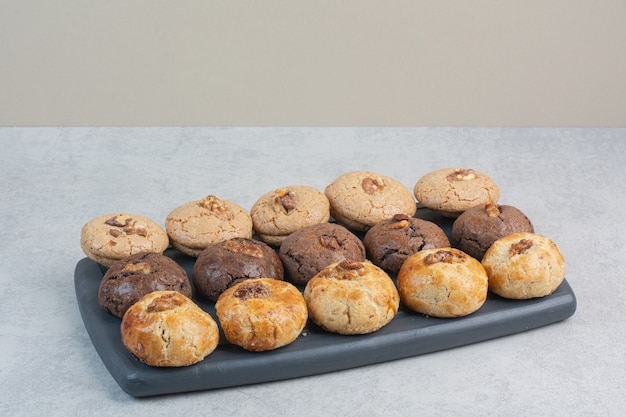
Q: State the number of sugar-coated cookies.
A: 0